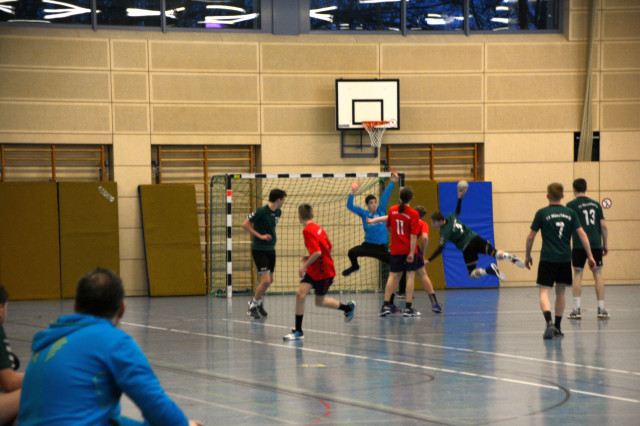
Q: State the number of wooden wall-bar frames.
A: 3